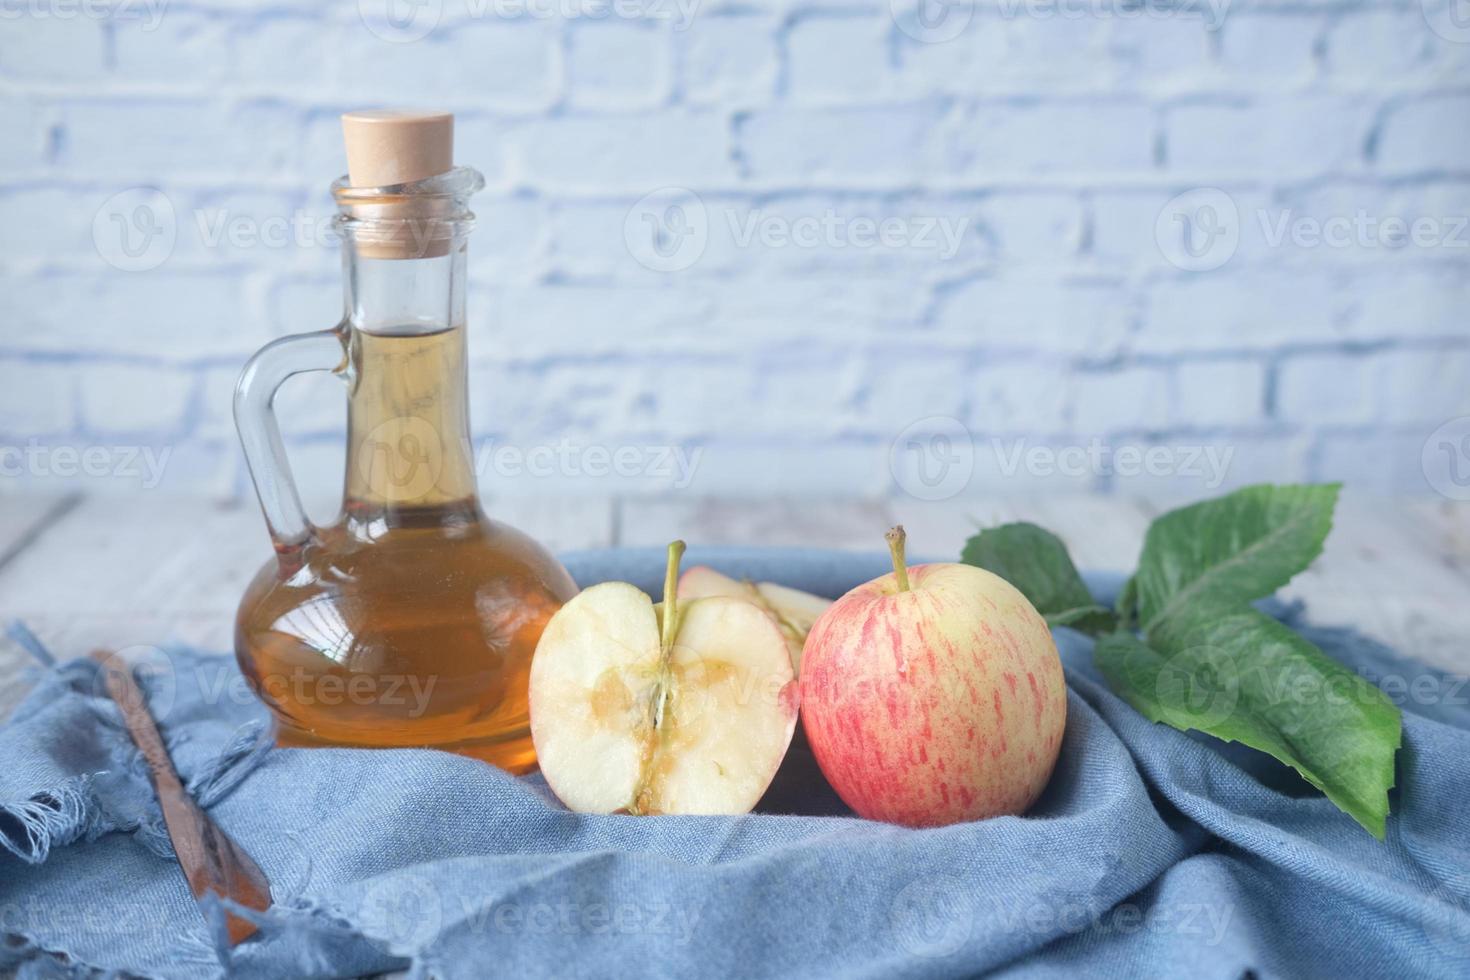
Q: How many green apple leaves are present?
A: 3